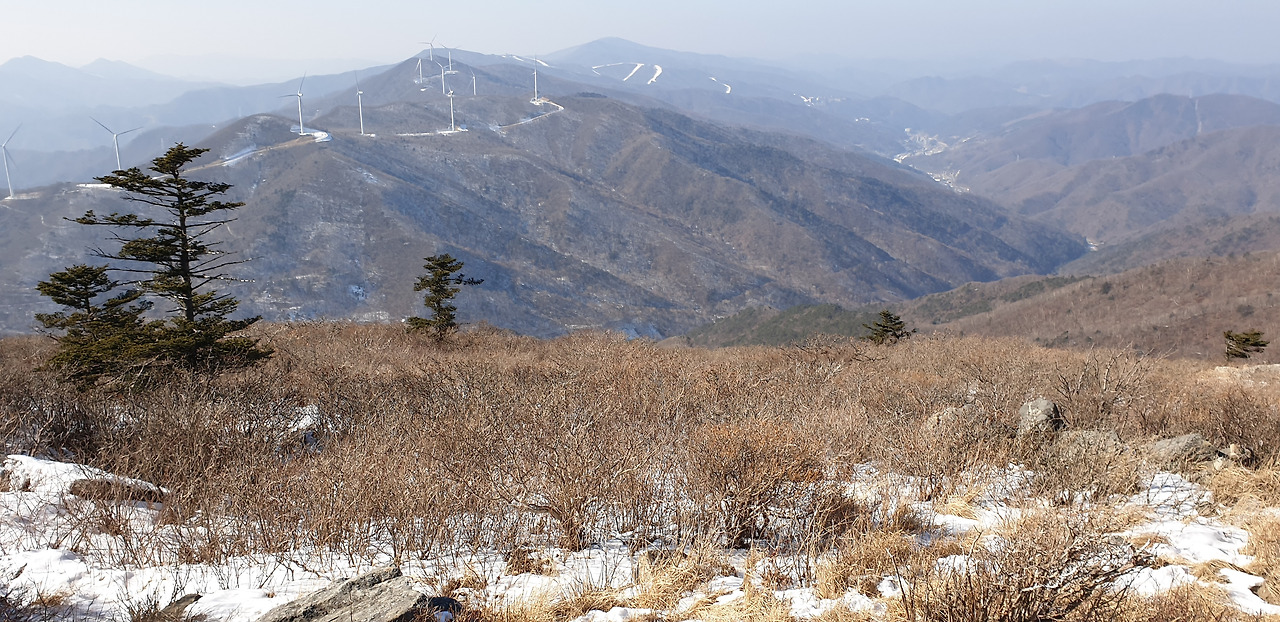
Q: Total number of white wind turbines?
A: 11